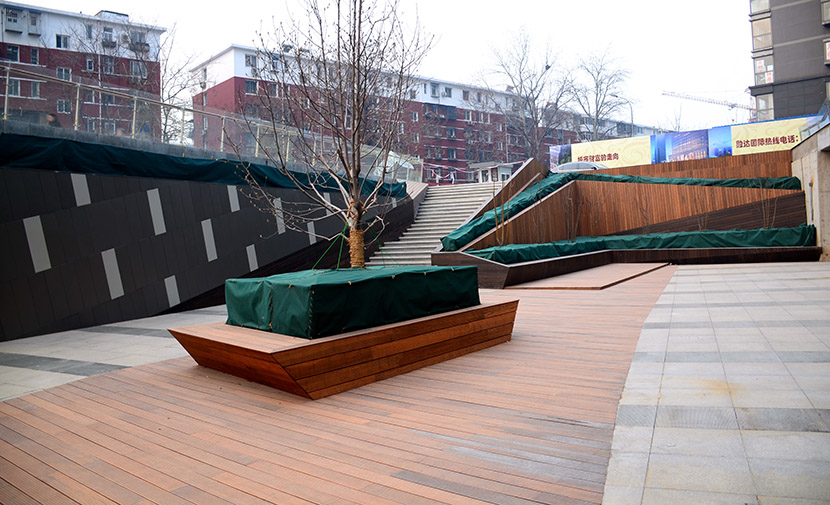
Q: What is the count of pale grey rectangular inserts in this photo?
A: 12